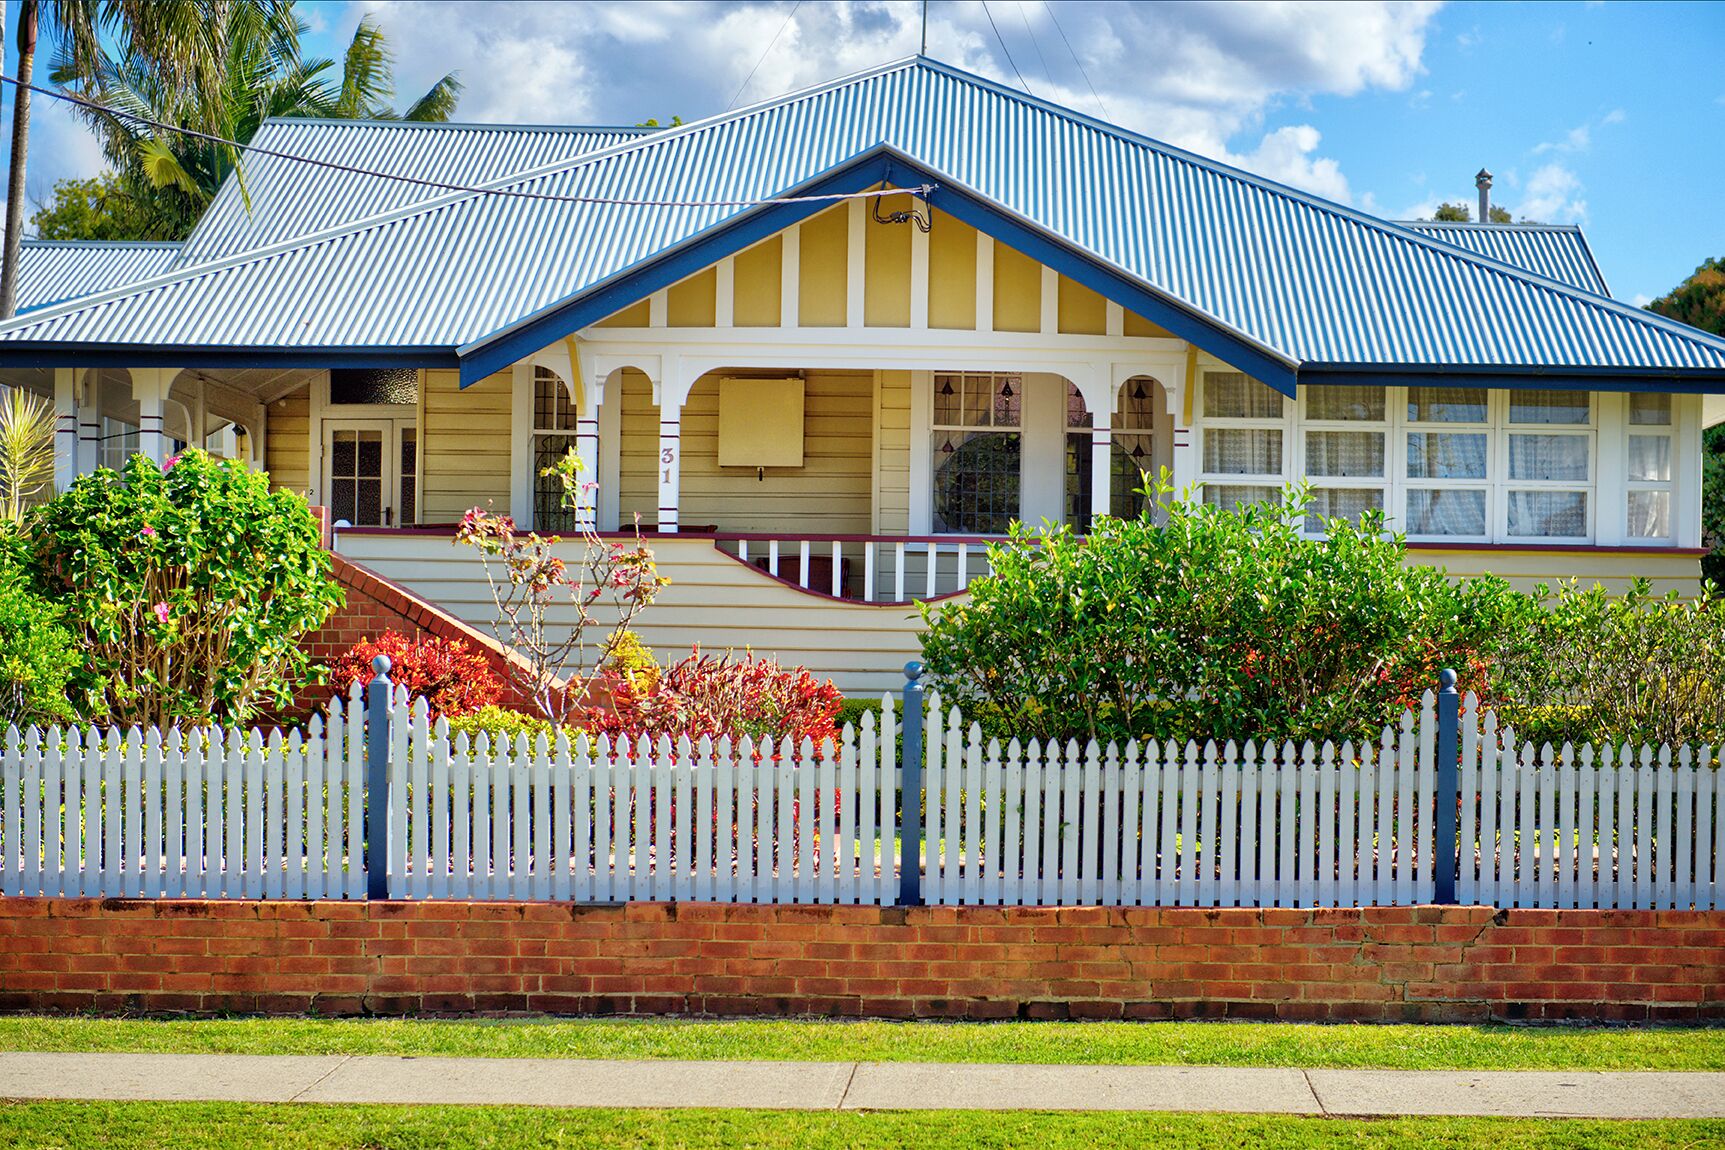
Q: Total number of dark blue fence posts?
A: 3